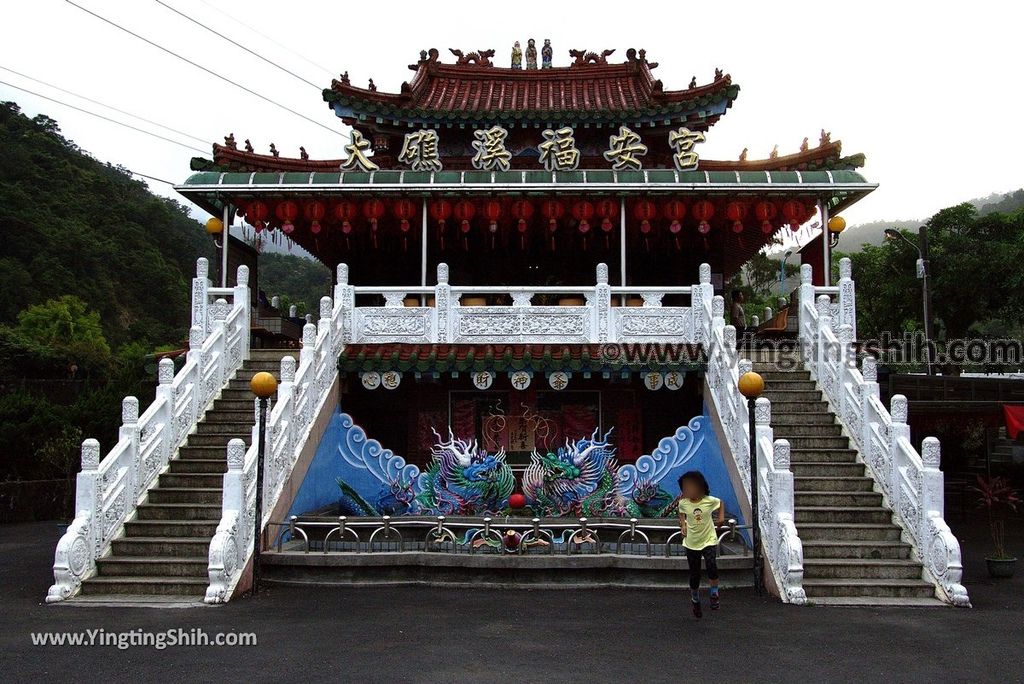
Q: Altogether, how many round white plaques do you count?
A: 7